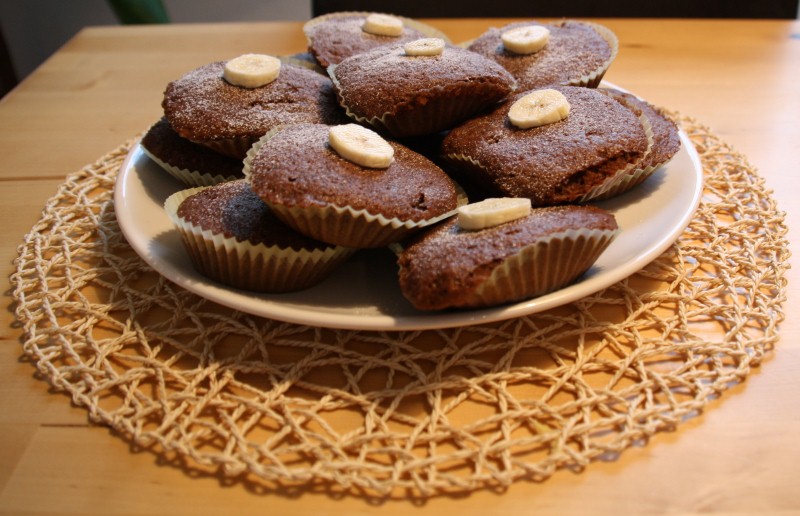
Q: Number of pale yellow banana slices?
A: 7